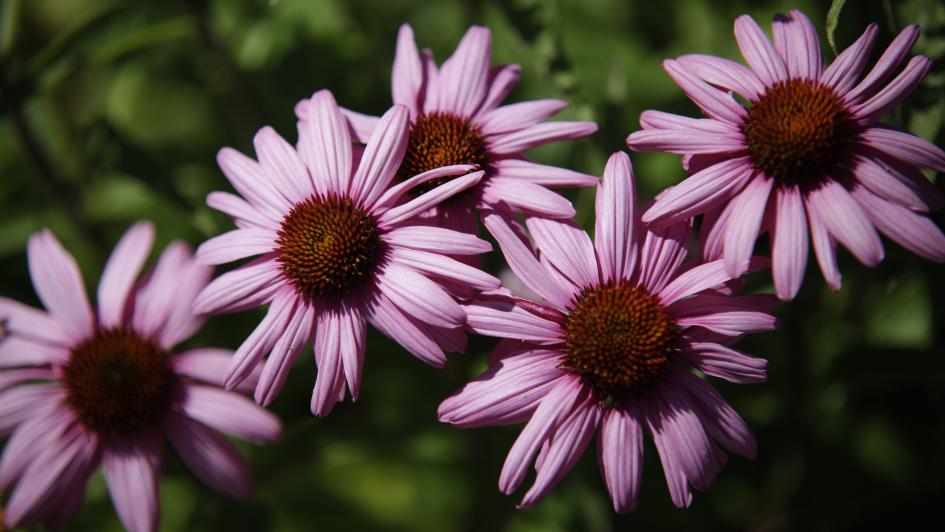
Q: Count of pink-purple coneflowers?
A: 5